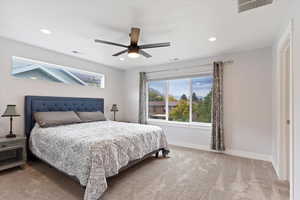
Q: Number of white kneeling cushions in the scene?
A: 0